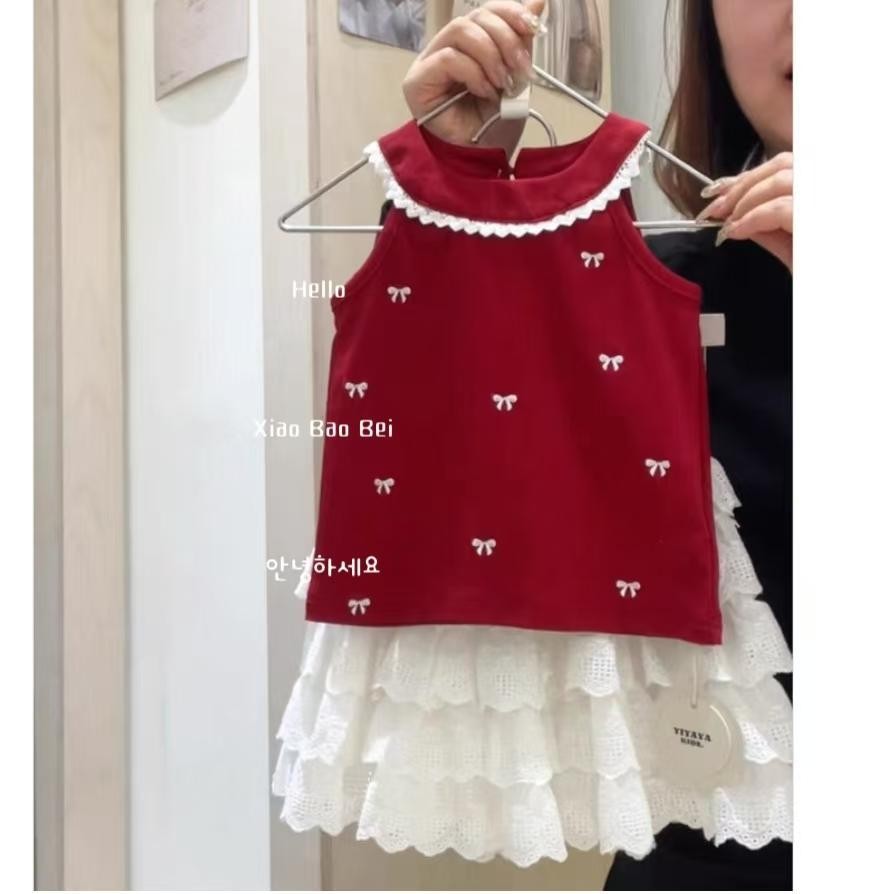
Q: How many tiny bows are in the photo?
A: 10